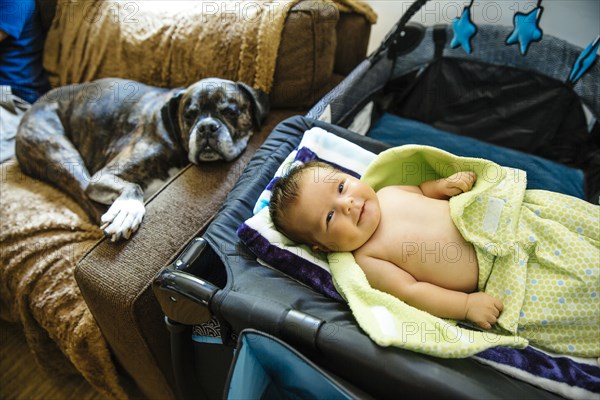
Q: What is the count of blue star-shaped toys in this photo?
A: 3